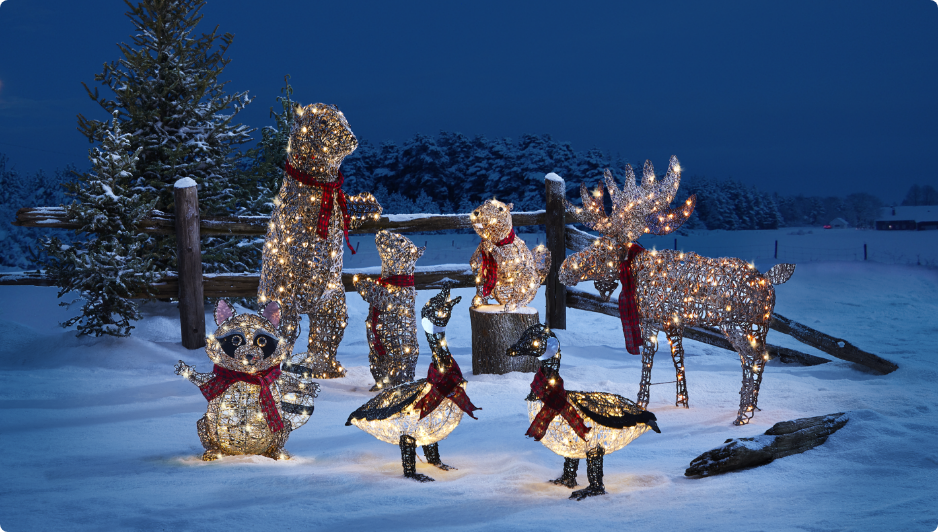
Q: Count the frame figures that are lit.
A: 7